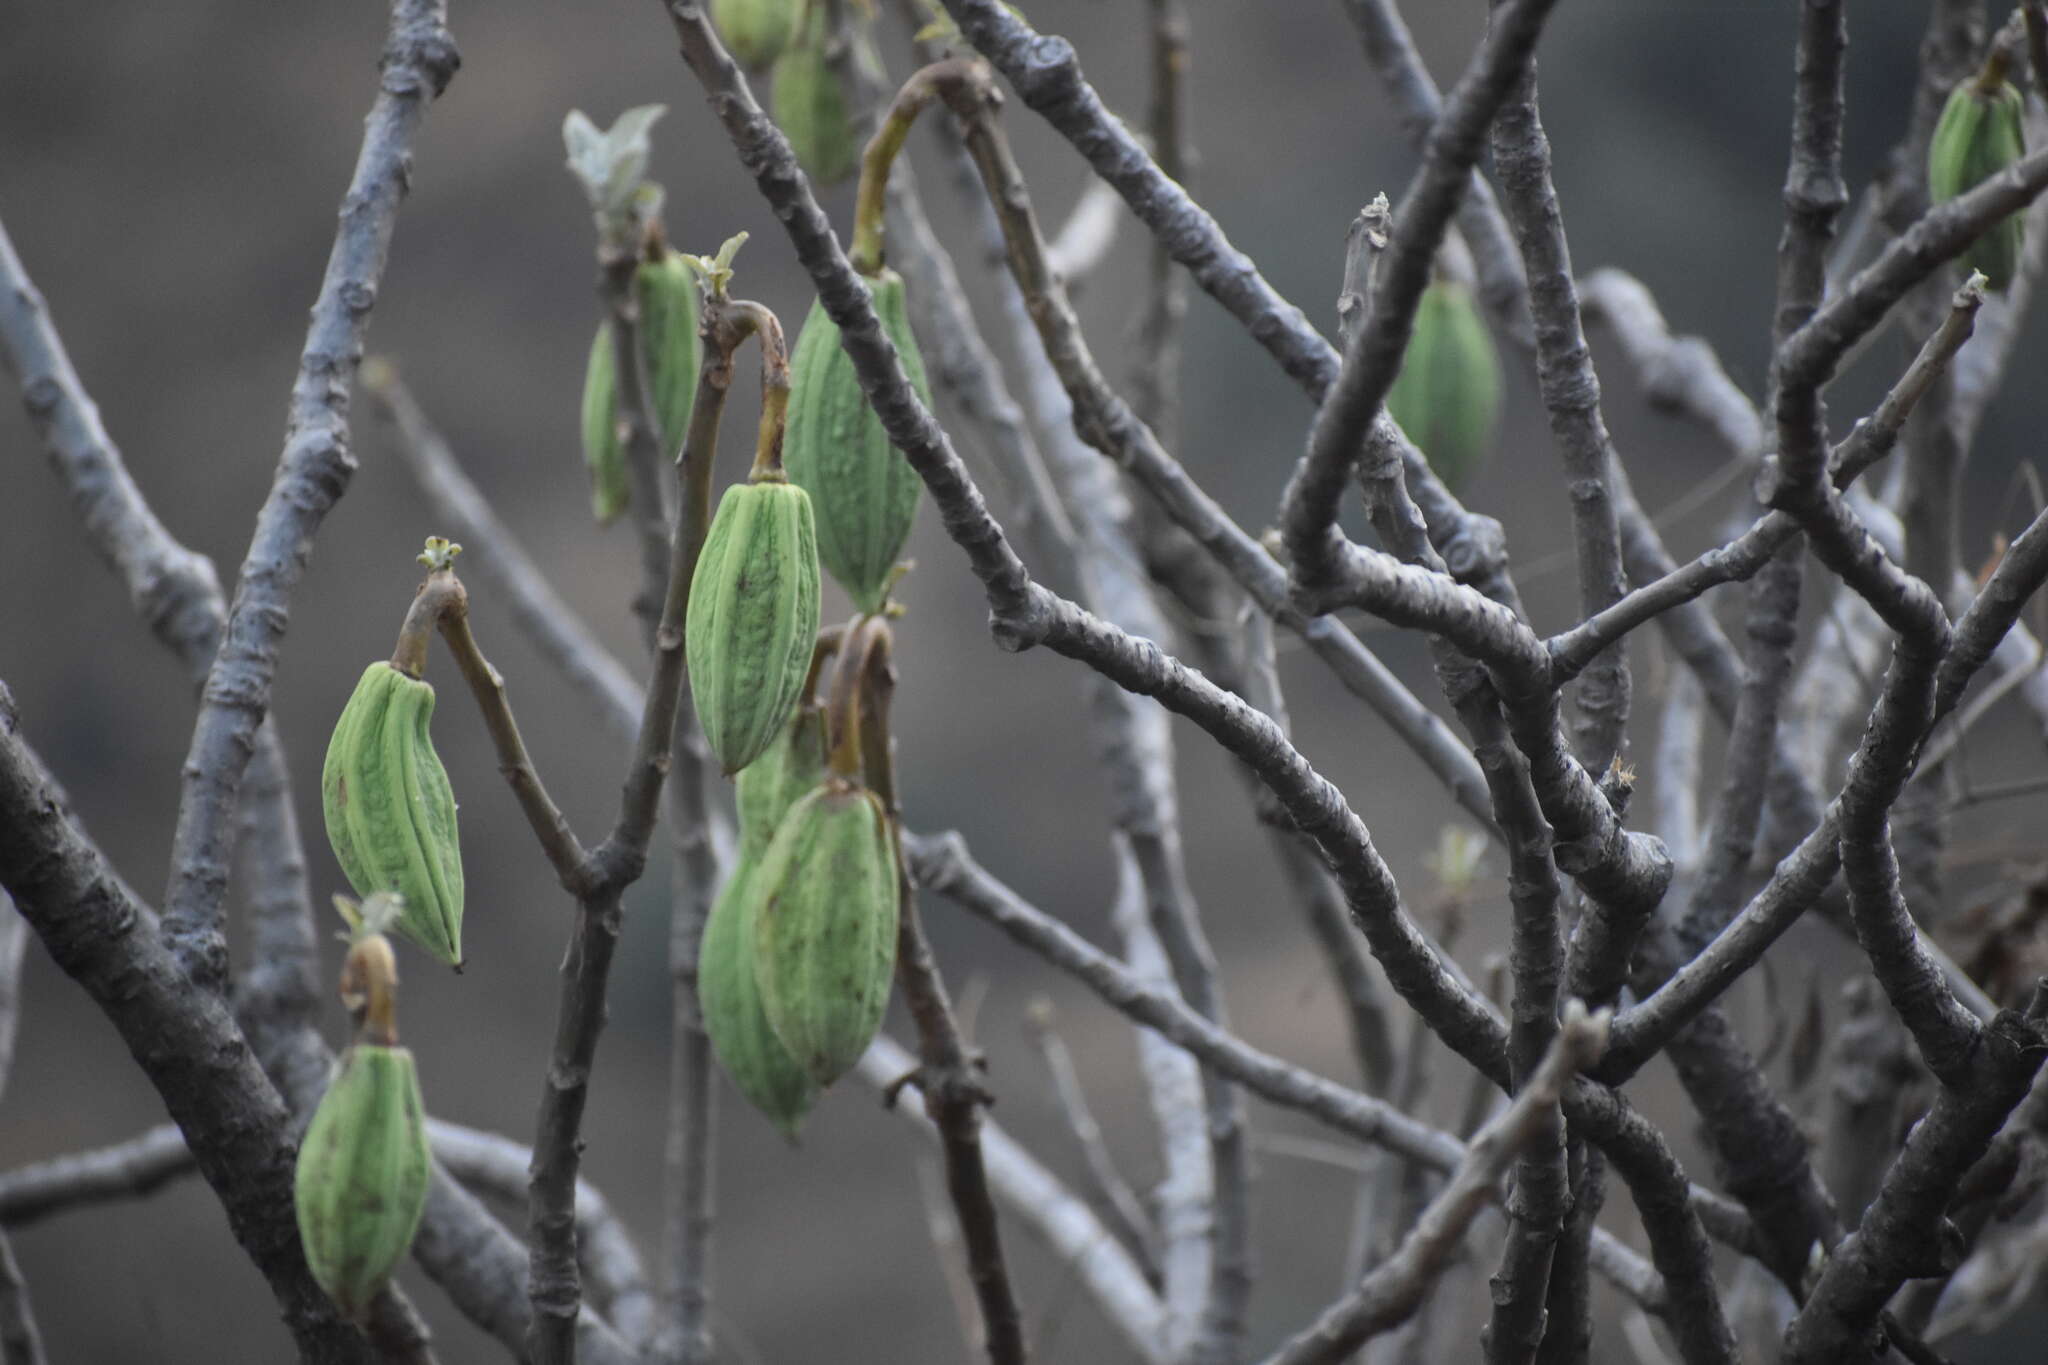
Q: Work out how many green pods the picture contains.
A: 13